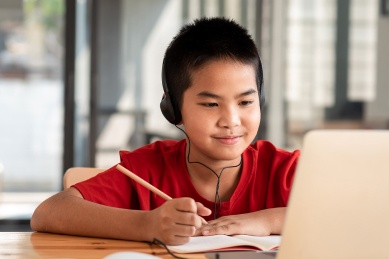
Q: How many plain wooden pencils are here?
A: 1